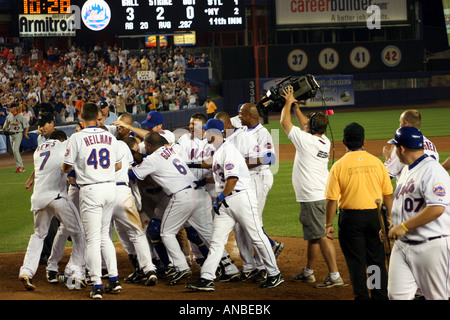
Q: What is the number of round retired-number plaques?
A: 4